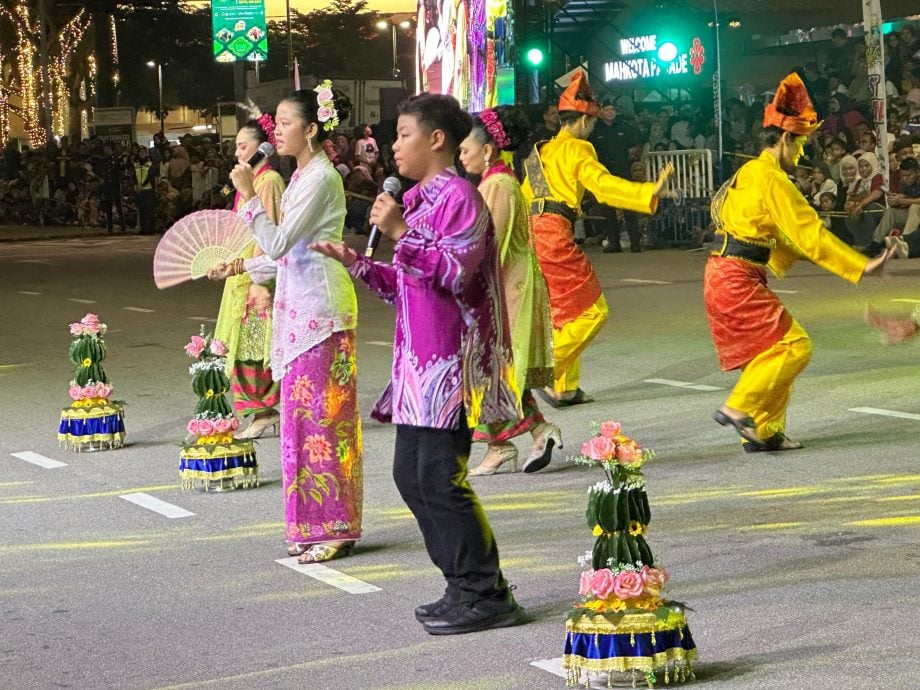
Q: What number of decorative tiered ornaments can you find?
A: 3